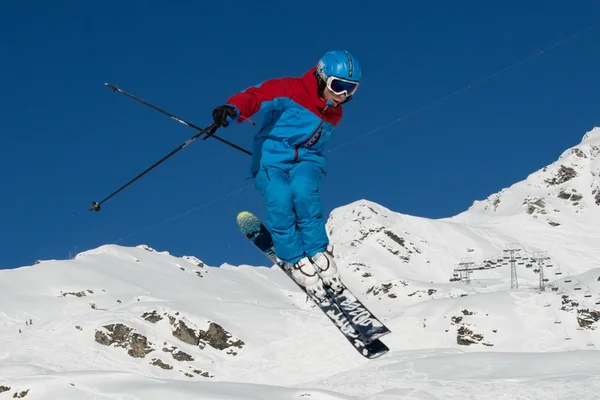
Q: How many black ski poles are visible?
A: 2